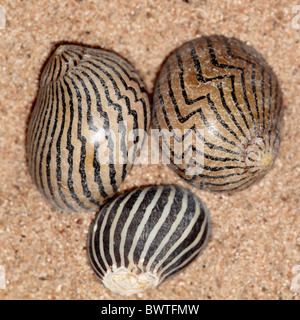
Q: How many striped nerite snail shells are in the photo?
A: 3